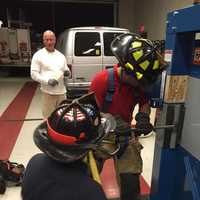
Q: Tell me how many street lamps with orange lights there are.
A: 0